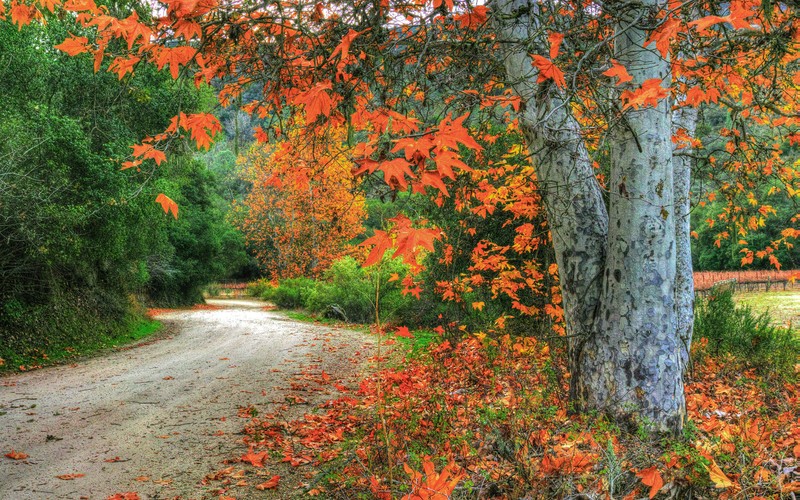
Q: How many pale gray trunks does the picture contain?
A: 3